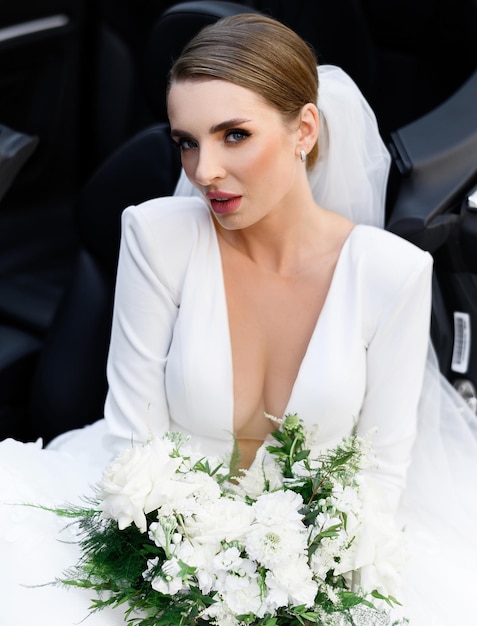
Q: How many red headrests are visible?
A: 0